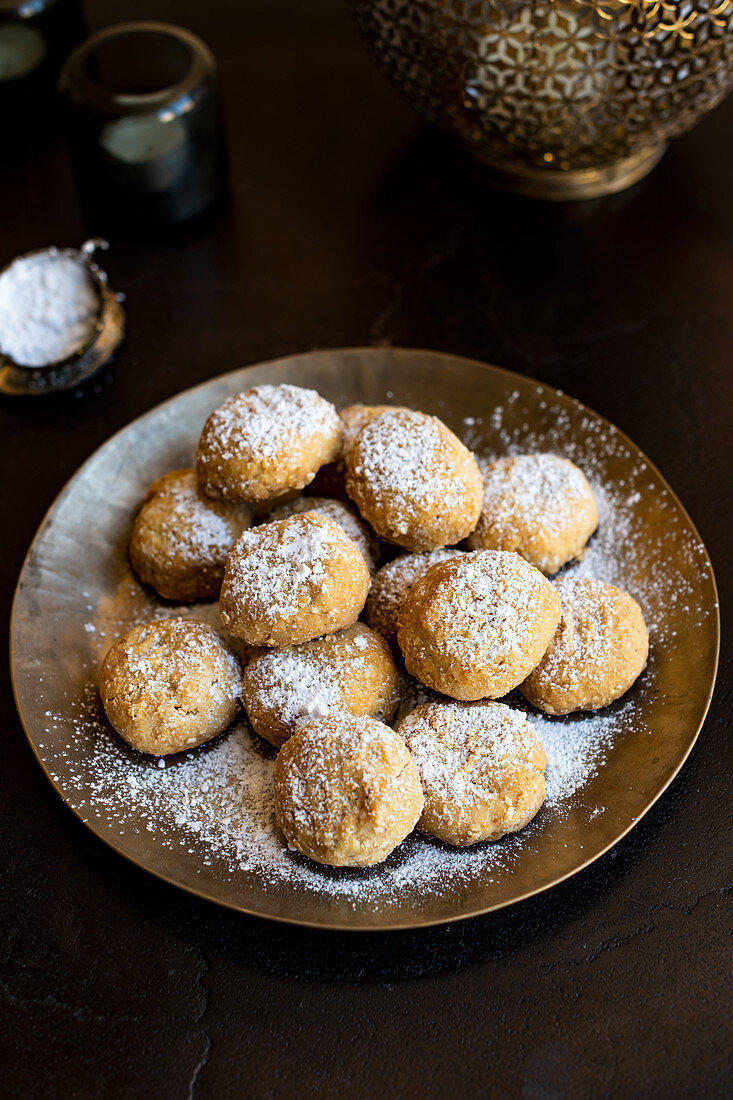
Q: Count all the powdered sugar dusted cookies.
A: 14